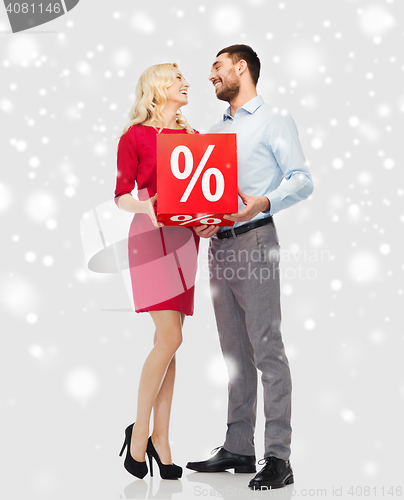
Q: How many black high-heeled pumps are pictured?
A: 2